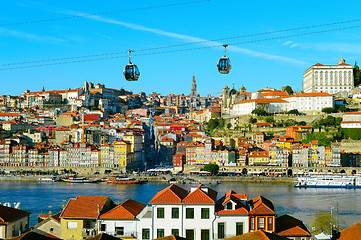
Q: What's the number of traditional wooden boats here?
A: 2